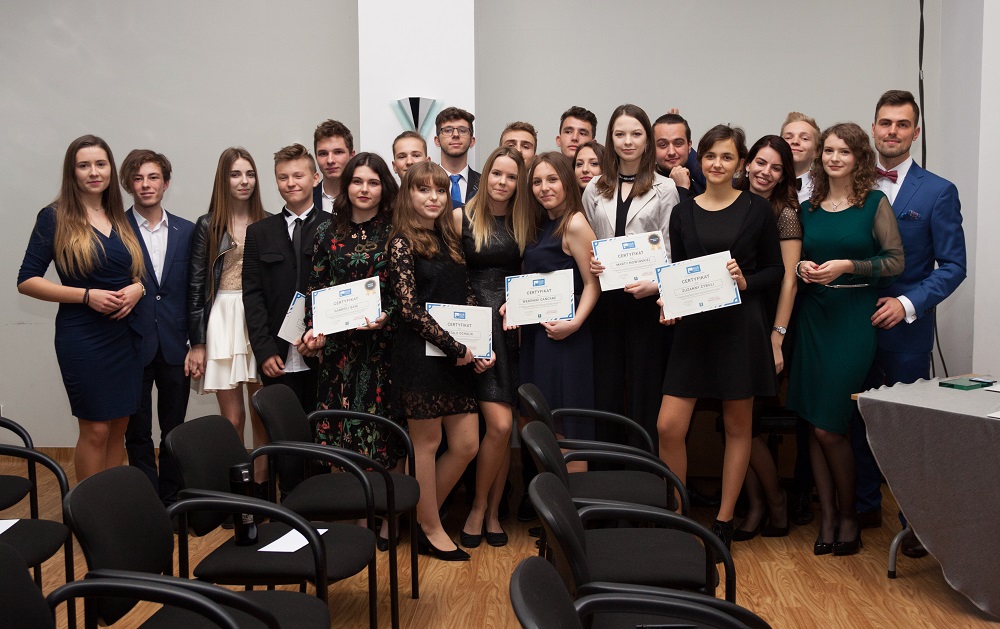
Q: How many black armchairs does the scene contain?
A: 10